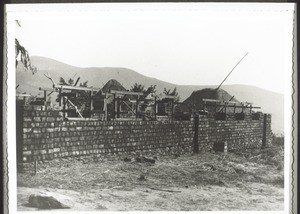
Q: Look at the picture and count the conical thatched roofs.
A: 2